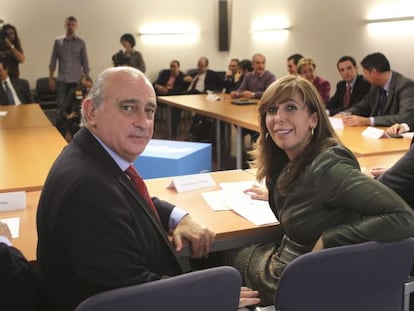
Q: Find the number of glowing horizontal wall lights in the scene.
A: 3